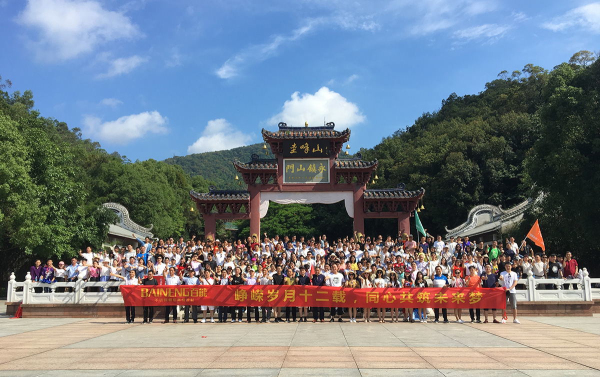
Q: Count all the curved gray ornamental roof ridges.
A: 2